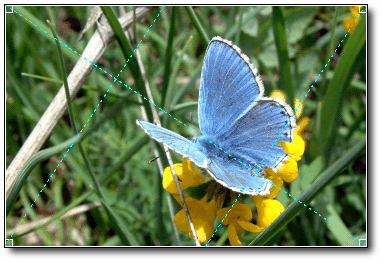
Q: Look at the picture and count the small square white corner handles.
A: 4